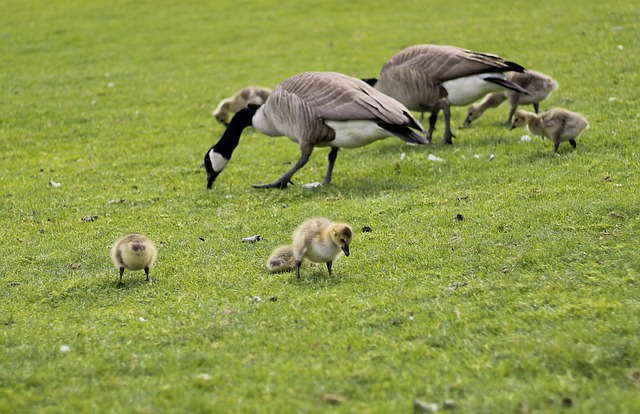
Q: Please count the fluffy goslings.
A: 6